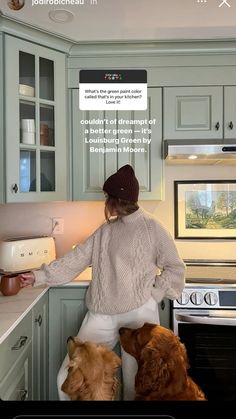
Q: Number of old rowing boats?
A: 0